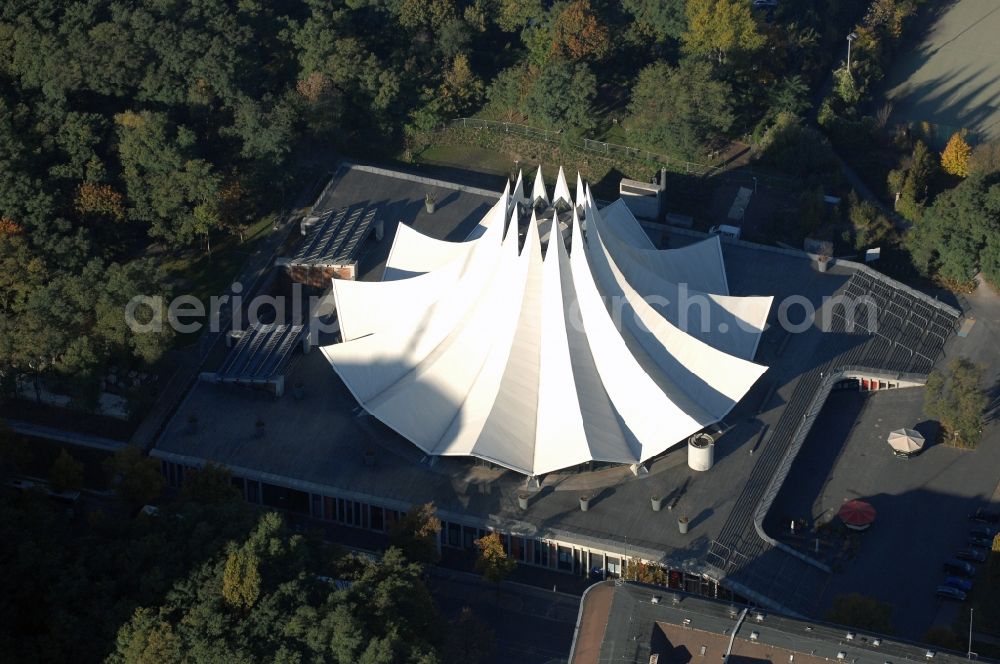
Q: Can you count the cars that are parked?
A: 7